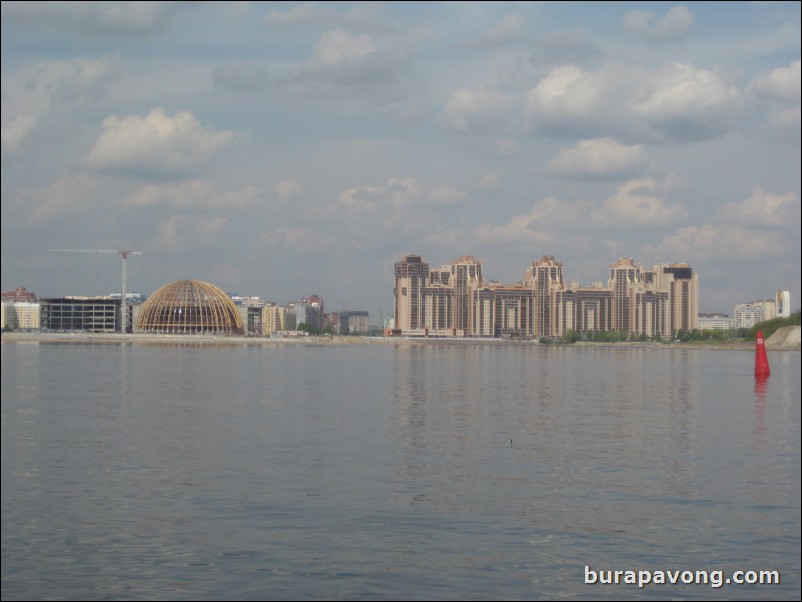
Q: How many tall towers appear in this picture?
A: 5